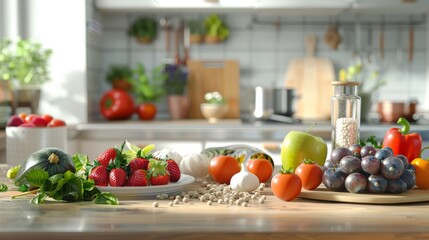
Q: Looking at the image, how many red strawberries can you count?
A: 7